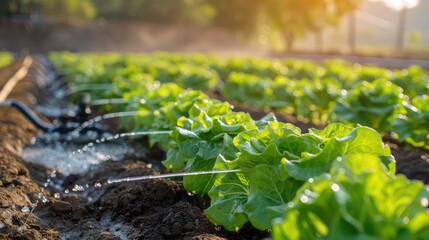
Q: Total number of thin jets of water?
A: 5